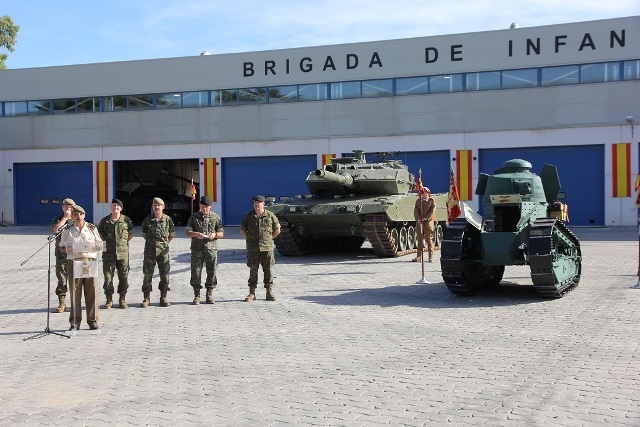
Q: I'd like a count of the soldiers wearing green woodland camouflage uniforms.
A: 5